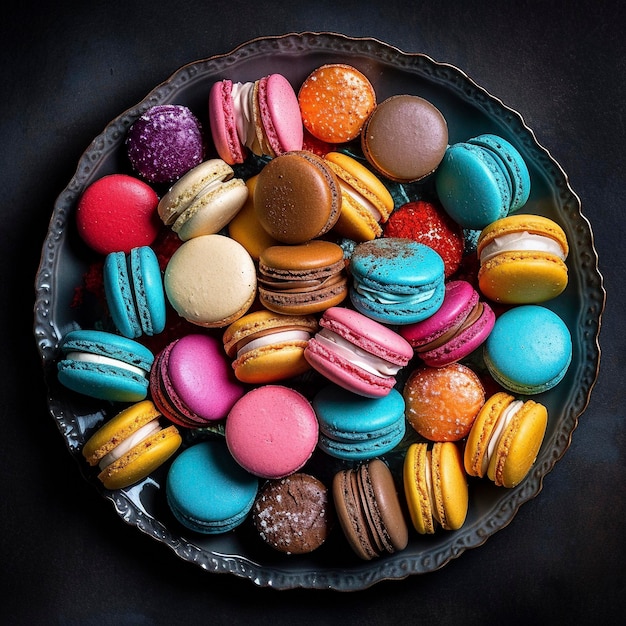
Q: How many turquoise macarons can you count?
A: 7